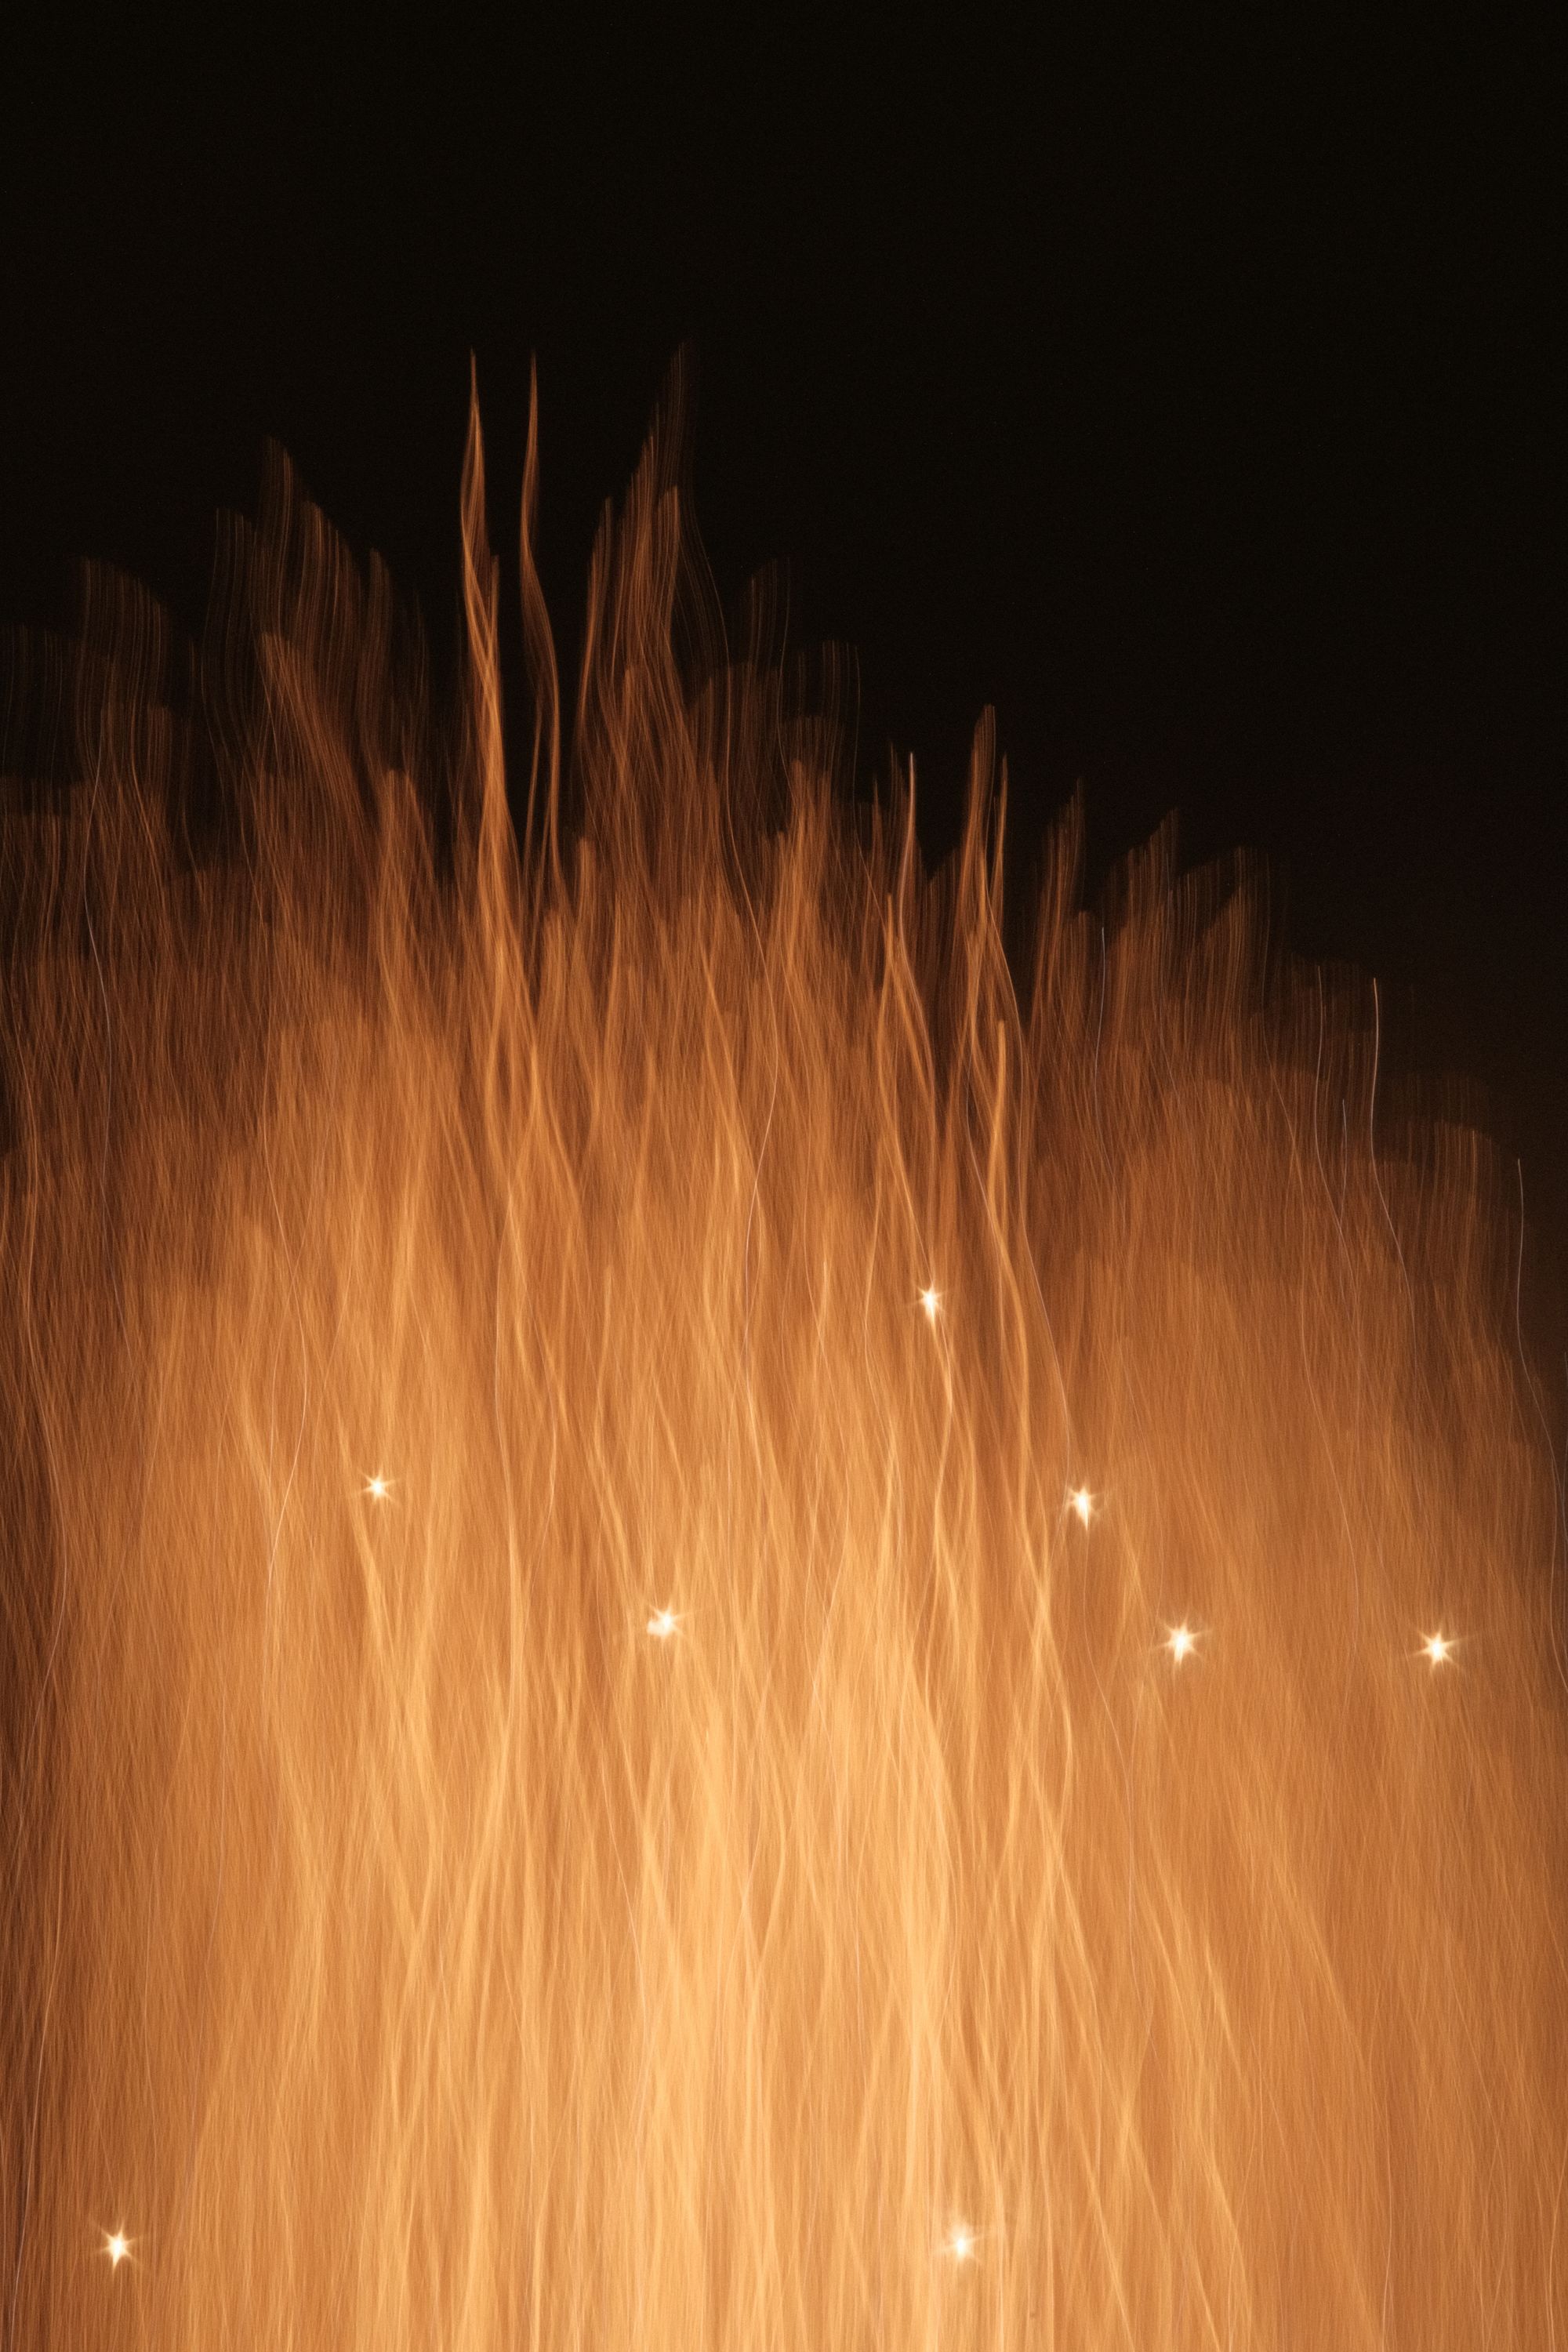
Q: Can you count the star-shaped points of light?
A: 8